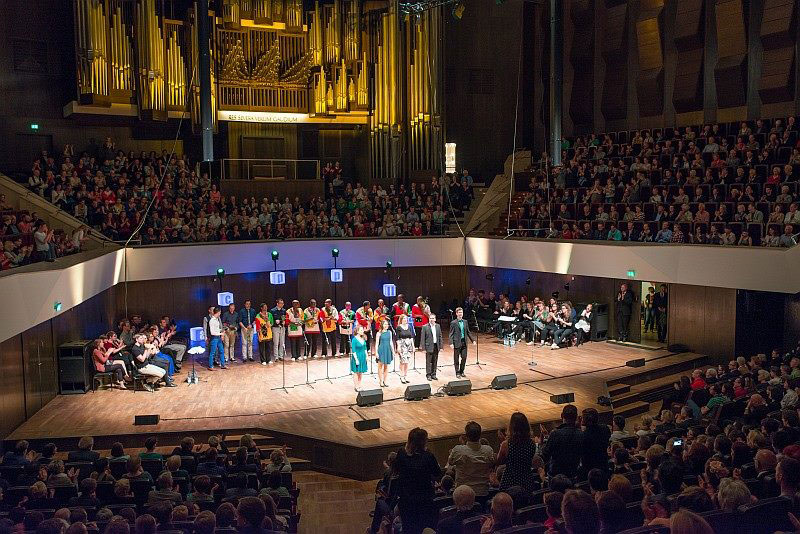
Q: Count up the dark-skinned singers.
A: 9